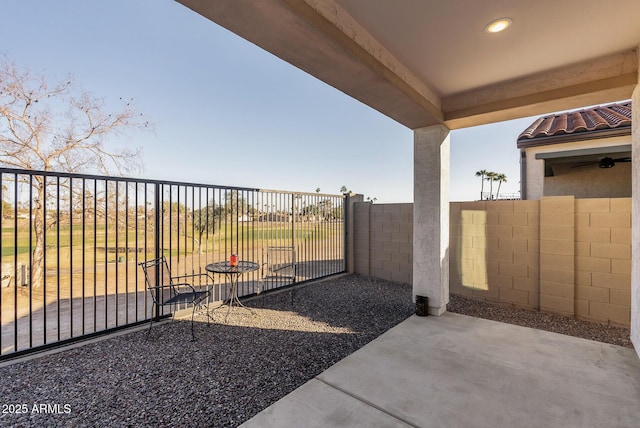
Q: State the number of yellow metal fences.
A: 0